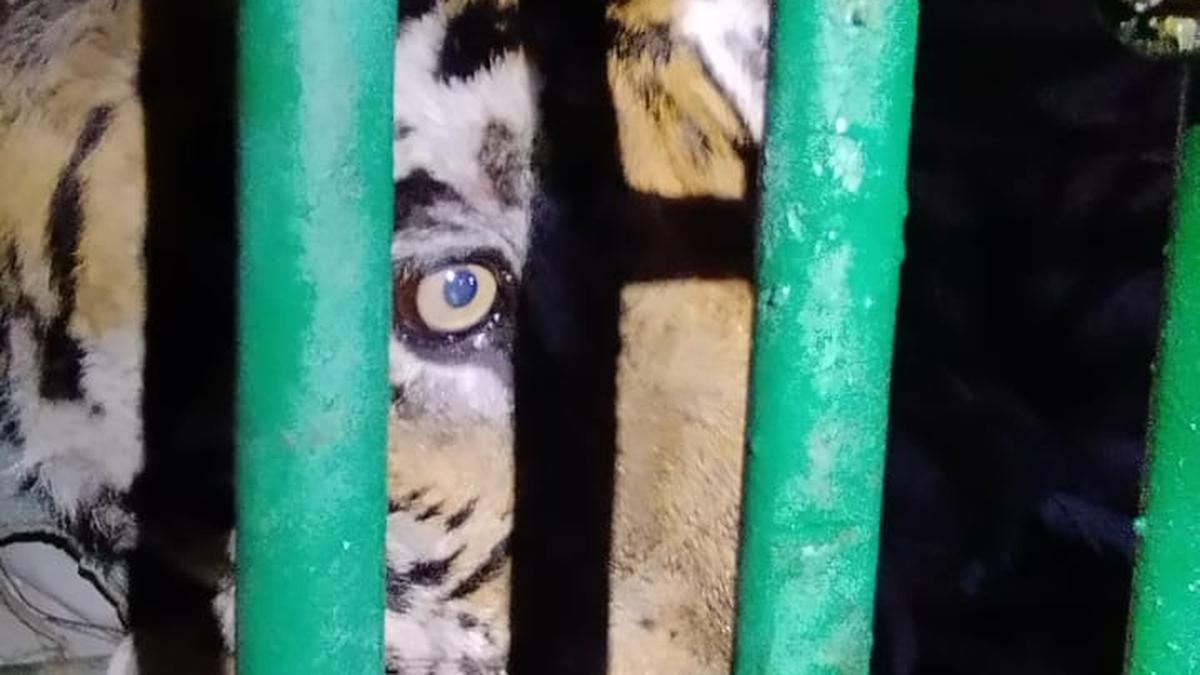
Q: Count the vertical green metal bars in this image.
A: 3